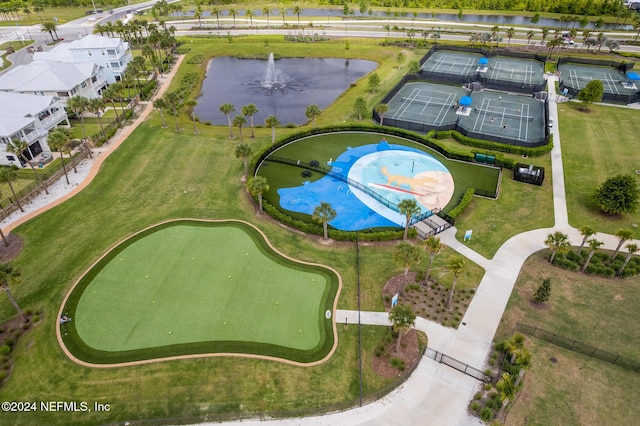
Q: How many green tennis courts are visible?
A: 5